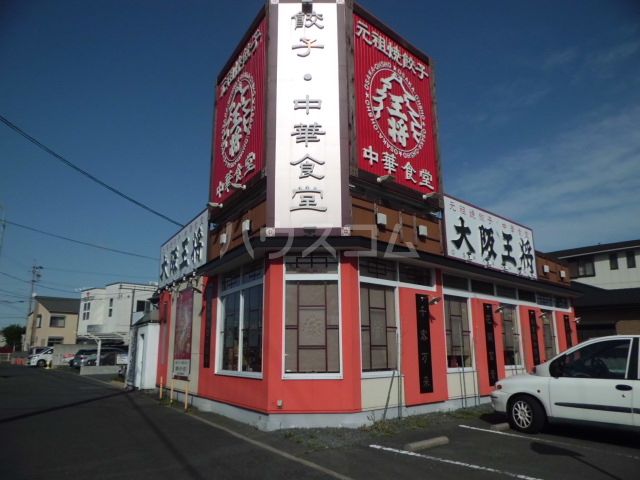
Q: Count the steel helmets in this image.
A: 0